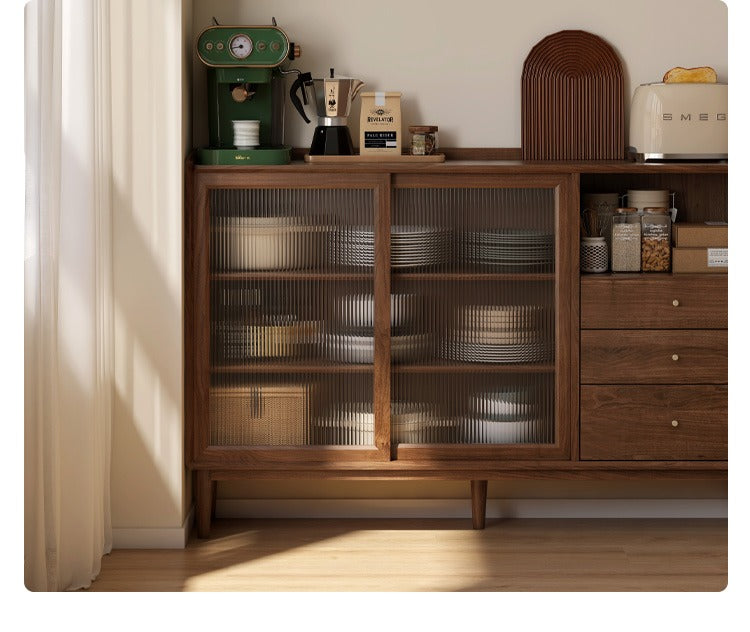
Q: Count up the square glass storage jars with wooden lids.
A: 2